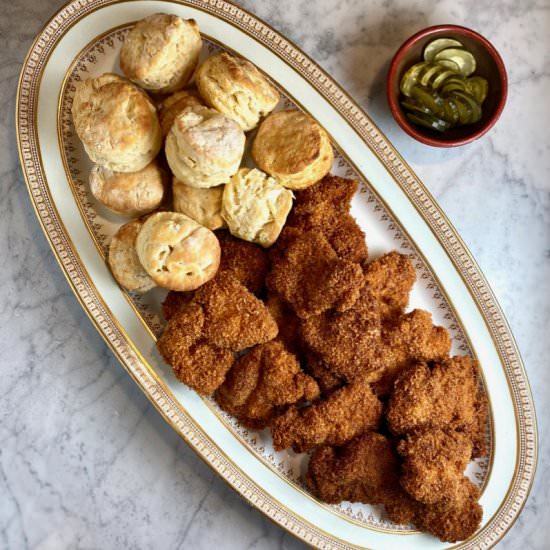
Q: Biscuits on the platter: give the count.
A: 11